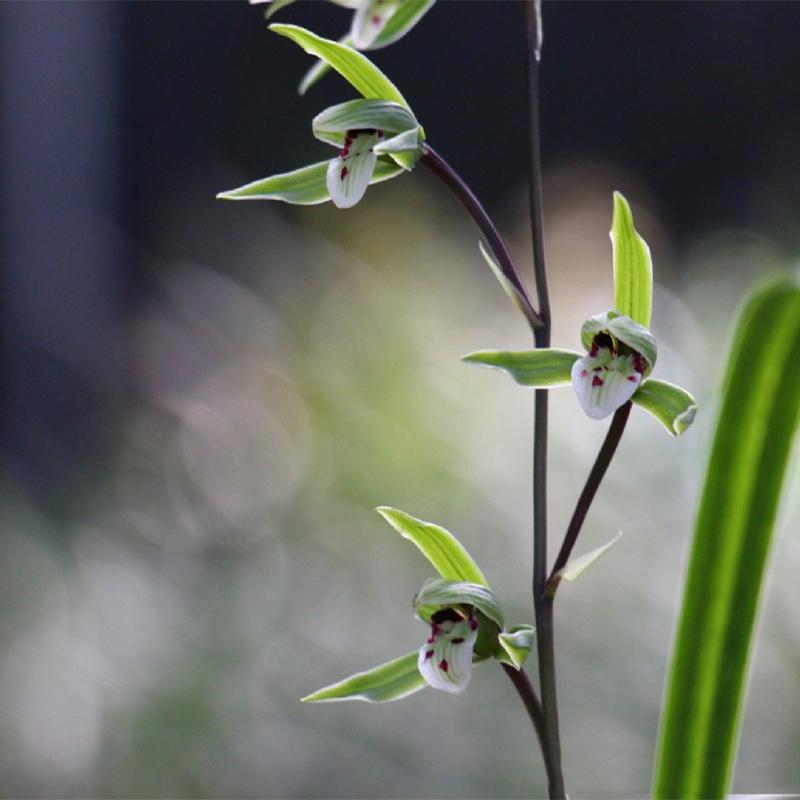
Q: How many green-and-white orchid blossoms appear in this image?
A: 4